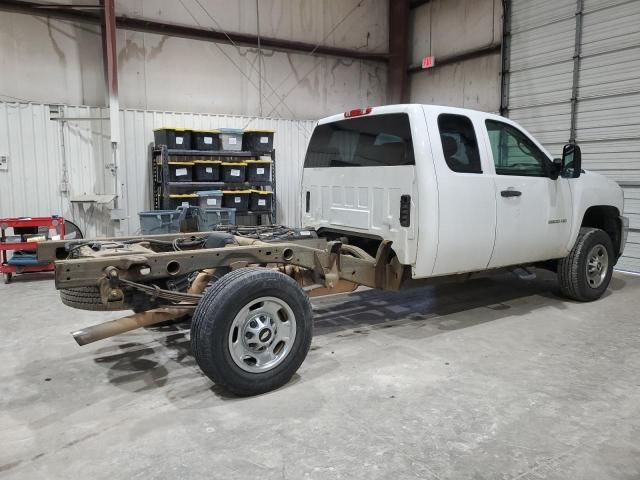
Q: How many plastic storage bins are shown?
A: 14